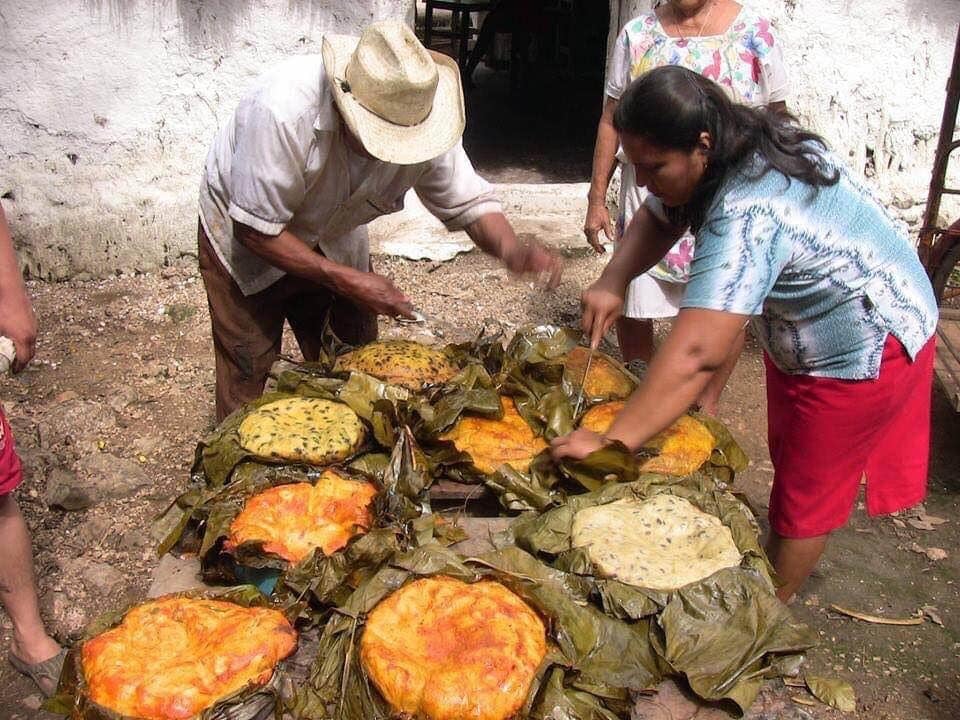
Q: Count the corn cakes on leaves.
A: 9